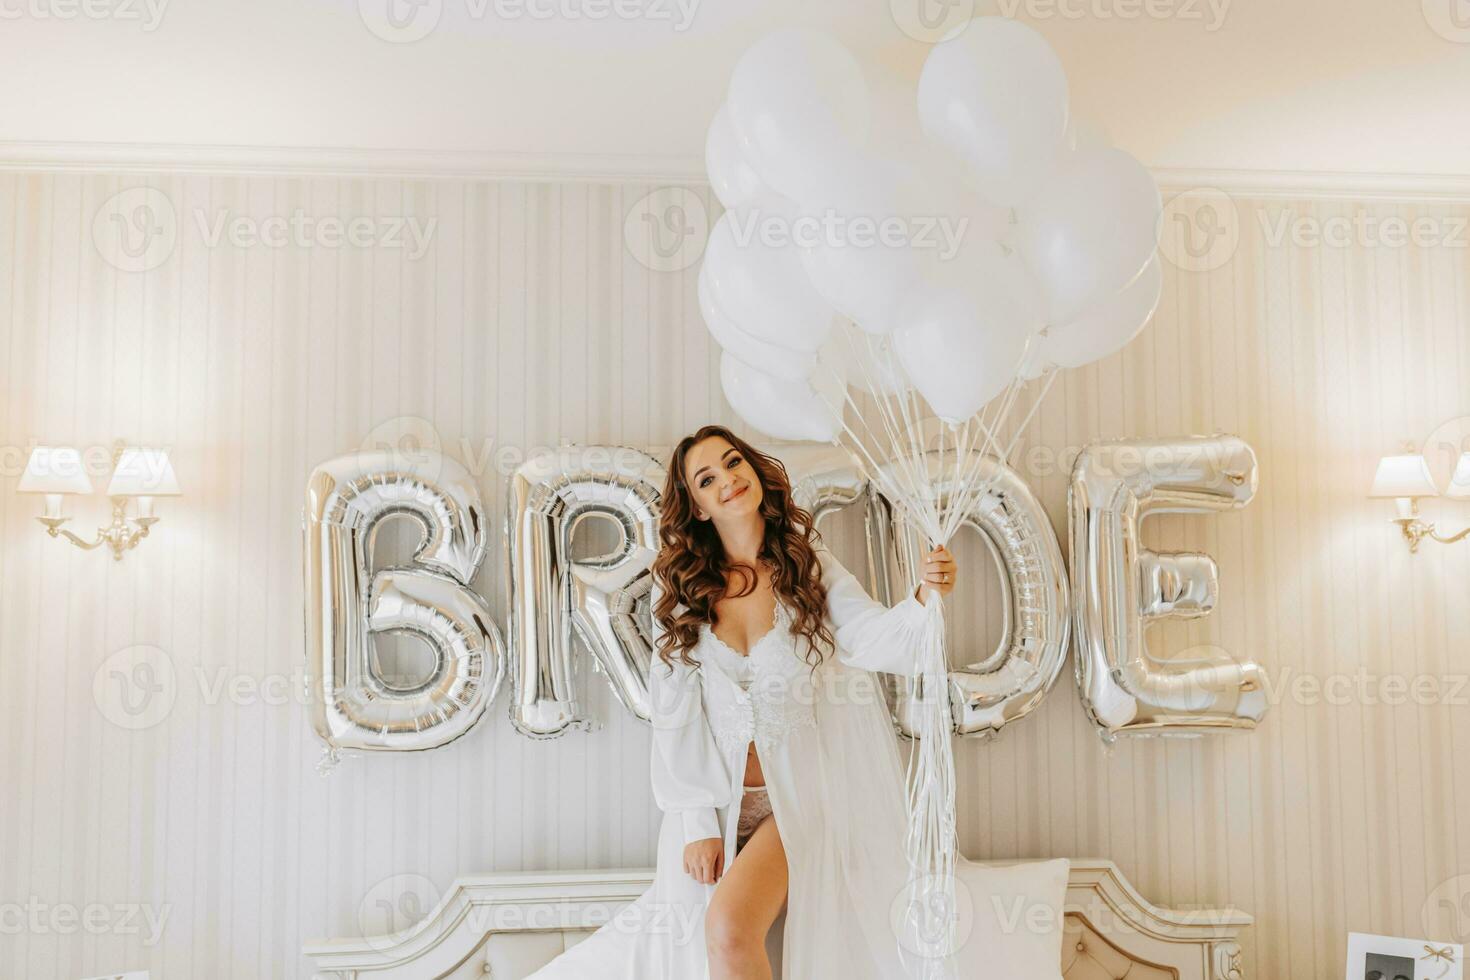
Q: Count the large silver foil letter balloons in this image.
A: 5